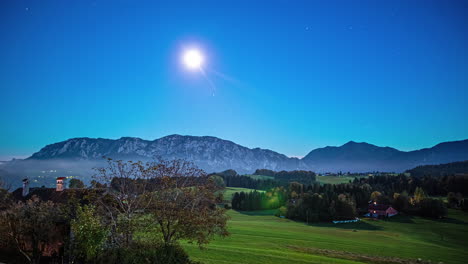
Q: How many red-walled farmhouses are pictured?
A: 1